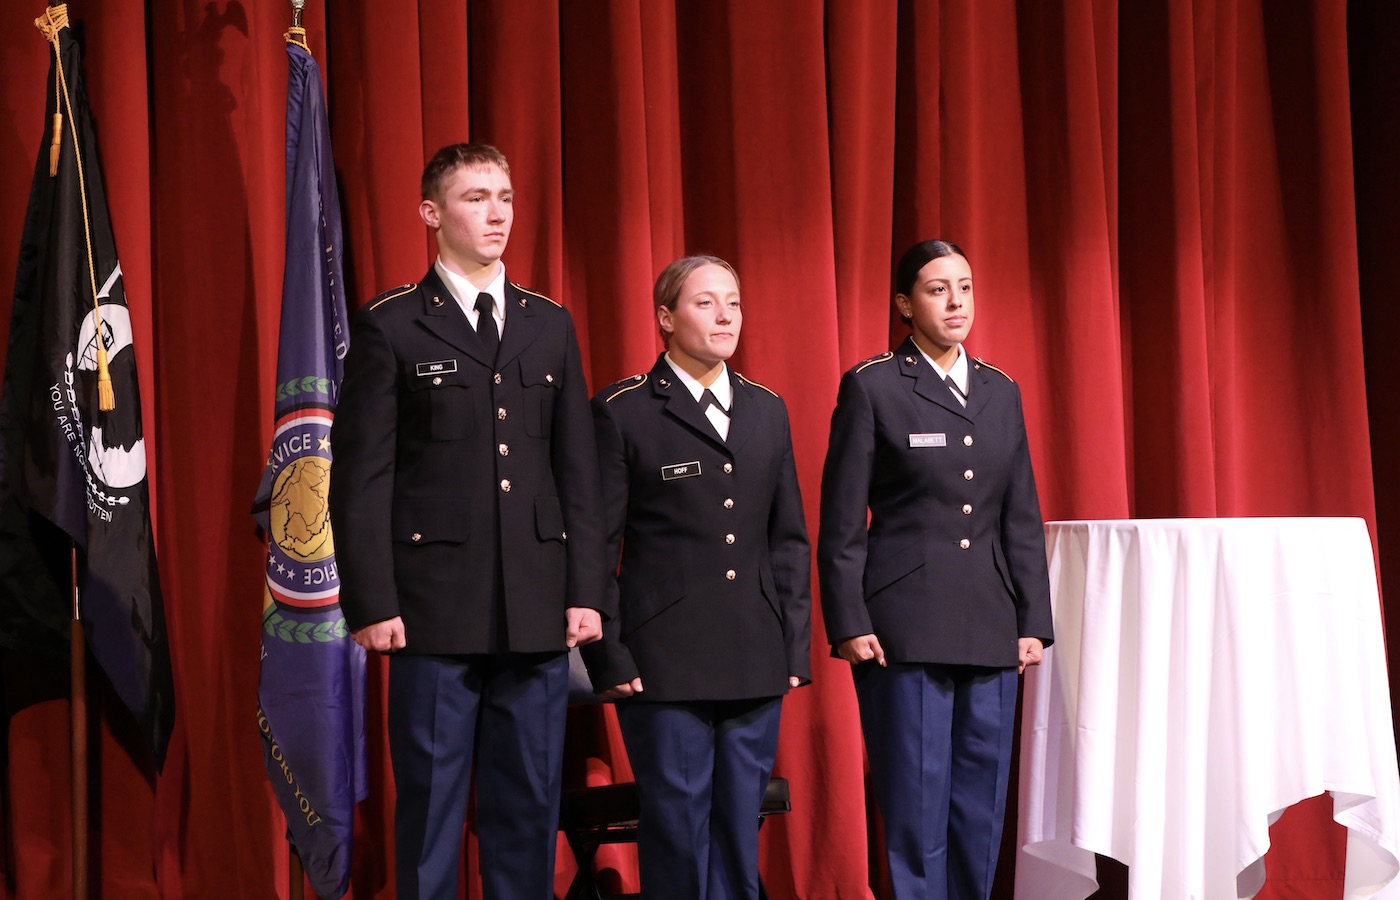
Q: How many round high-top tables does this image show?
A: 1